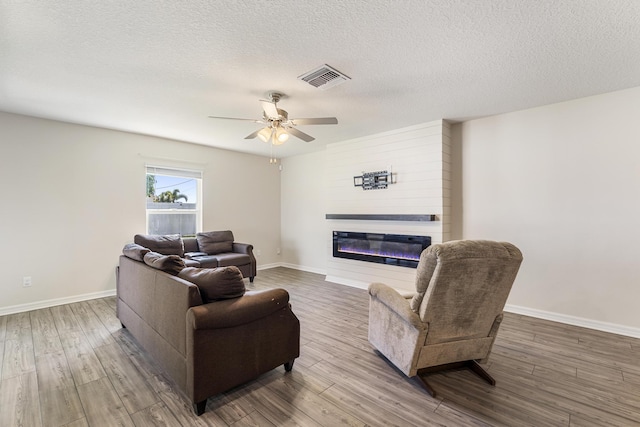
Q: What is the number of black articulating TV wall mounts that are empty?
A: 1